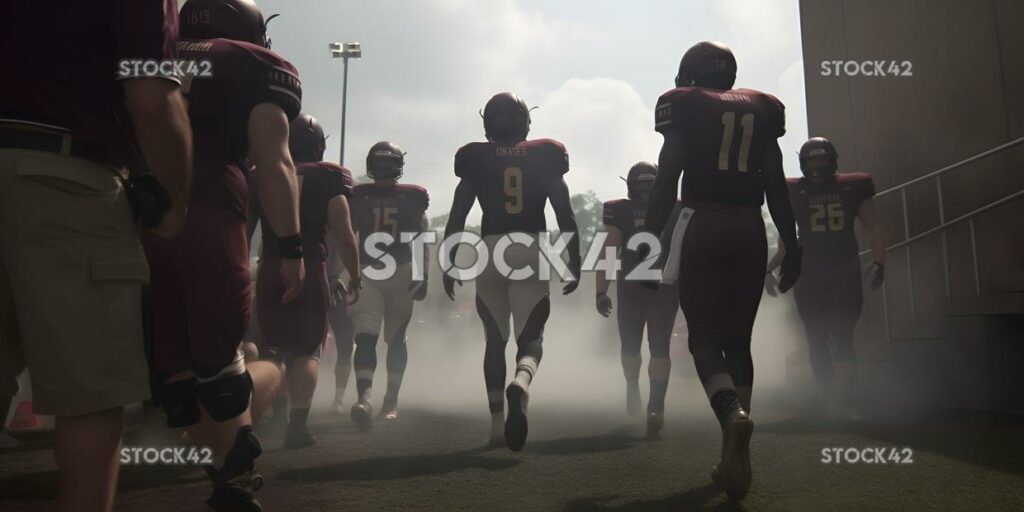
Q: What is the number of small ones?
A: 4